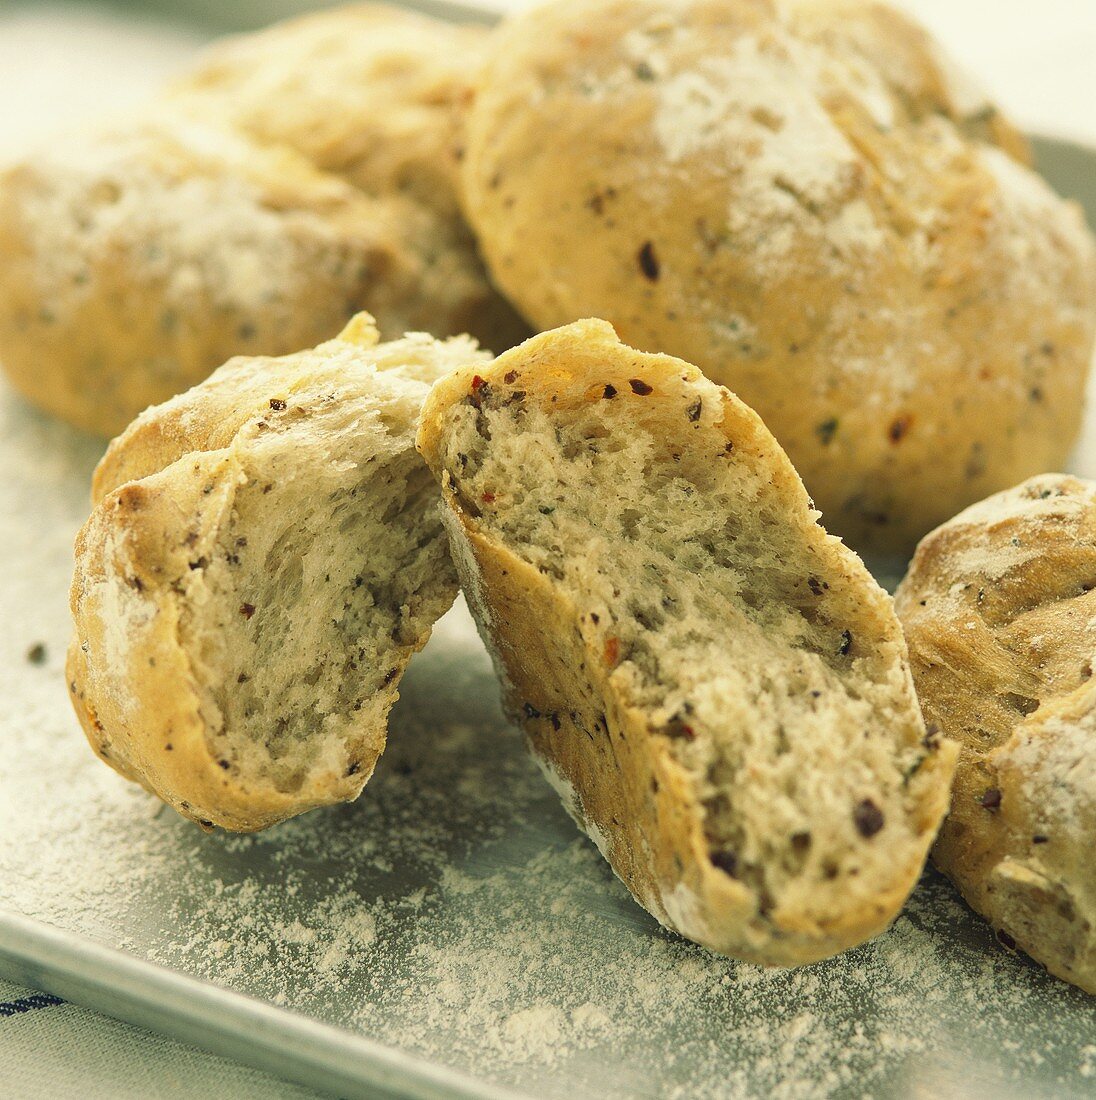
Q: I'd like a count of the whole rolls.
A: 3